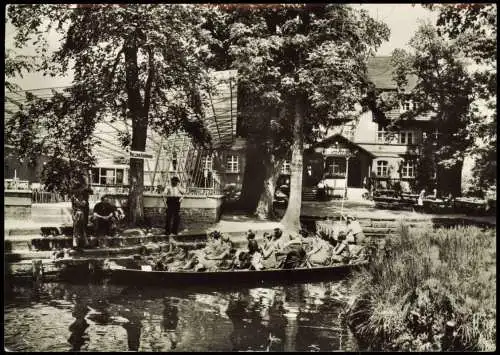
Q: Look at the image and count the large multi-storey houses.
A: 1